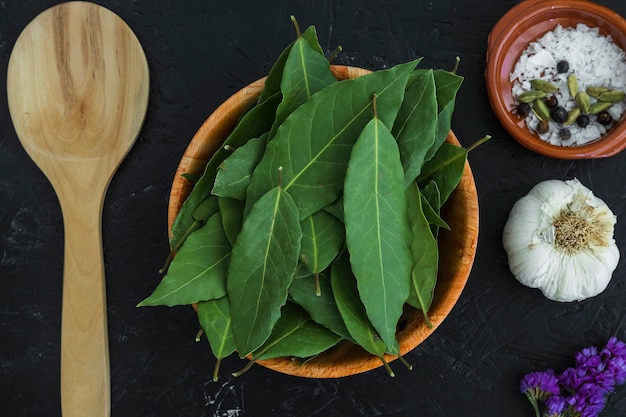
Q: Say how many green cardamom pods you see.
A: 9